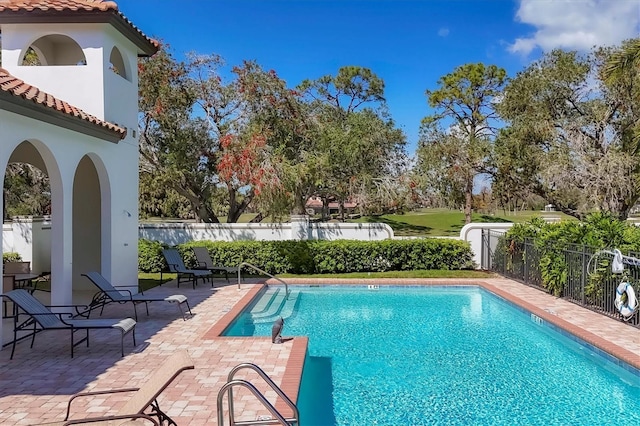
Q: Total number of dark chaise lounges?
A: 4